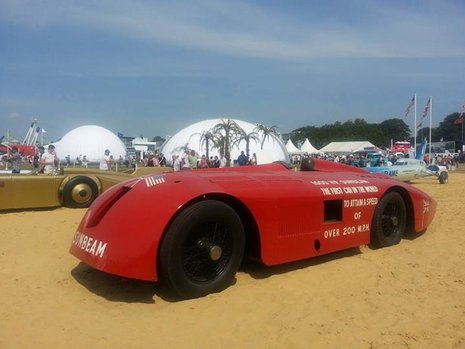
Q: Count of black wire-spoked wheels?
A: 2